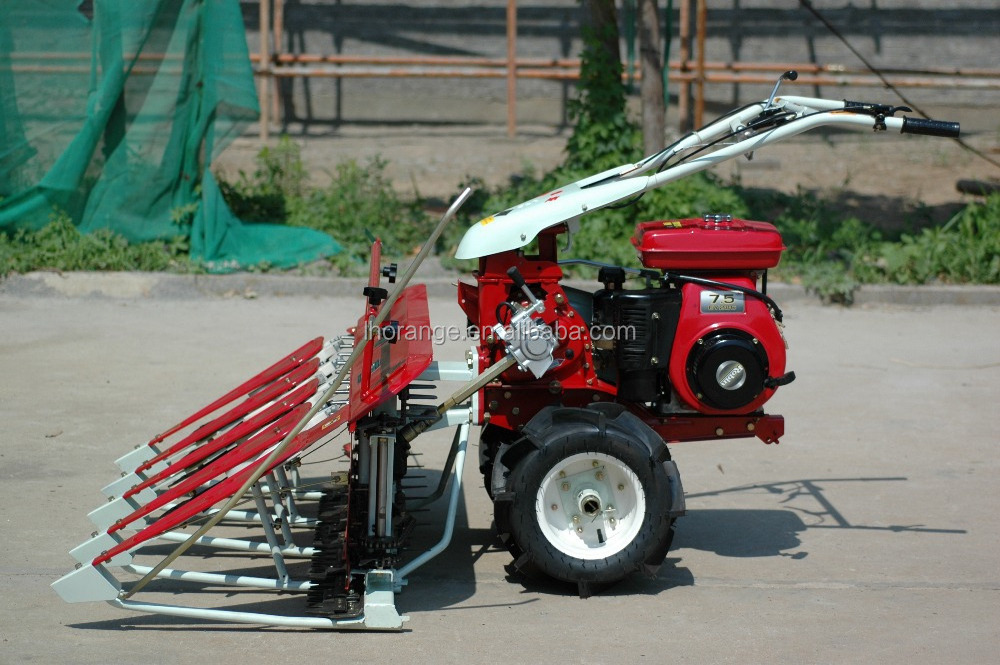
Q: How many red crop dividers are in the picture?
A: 5